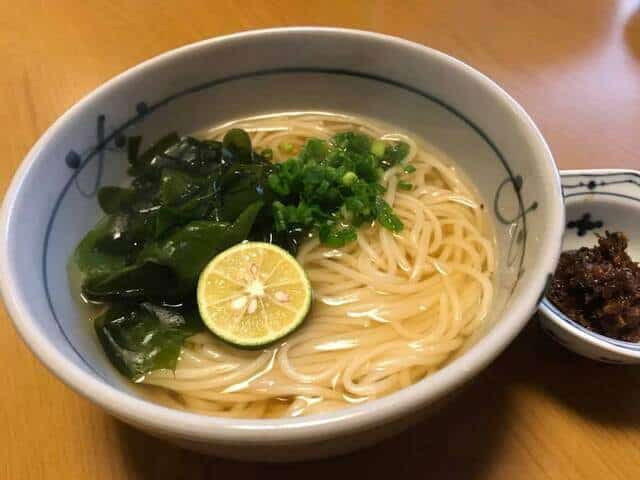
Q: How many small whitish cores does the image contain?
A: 3